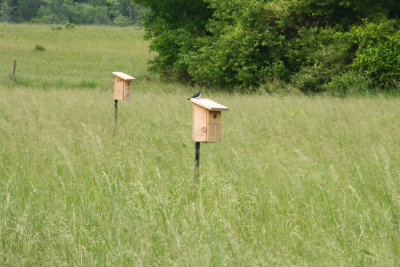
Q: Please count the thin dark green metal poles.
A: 2